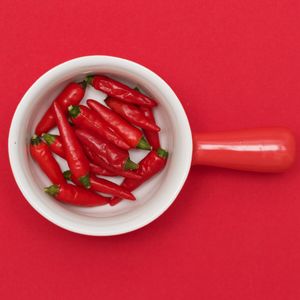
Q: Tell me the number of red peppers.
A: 14